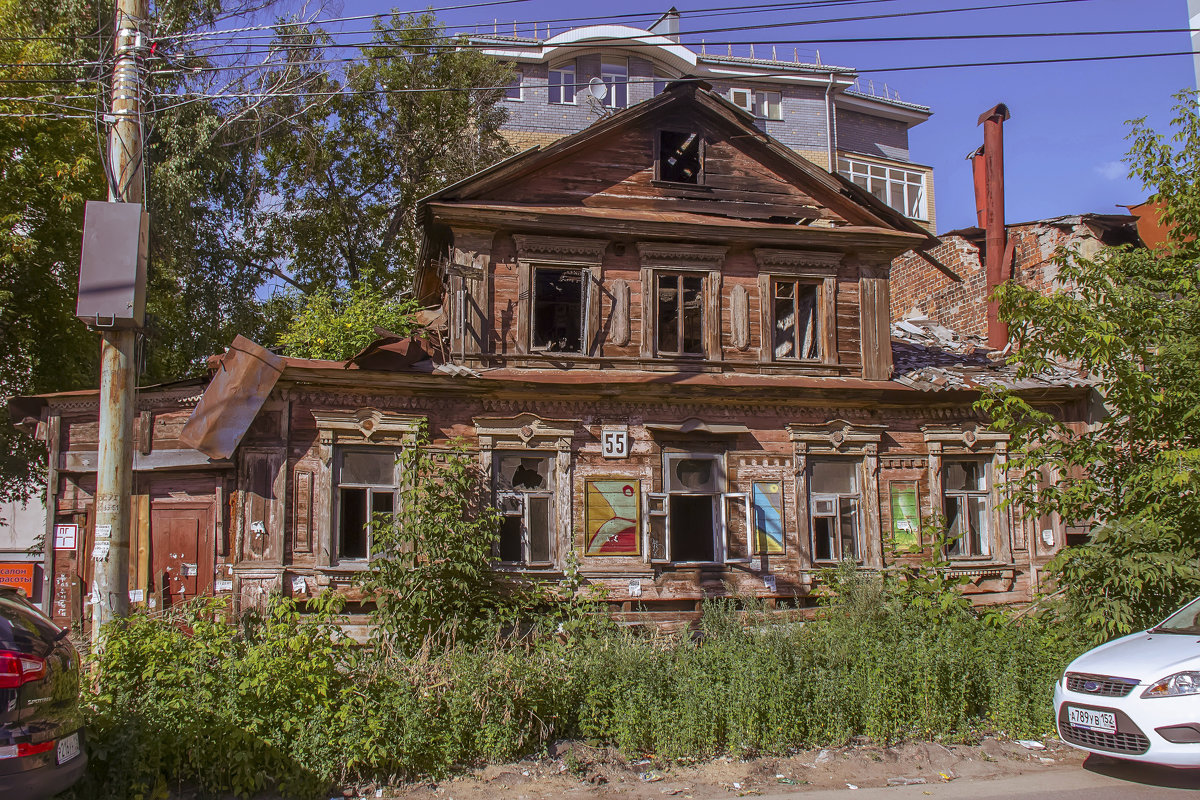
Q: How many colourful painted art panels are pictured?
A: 3